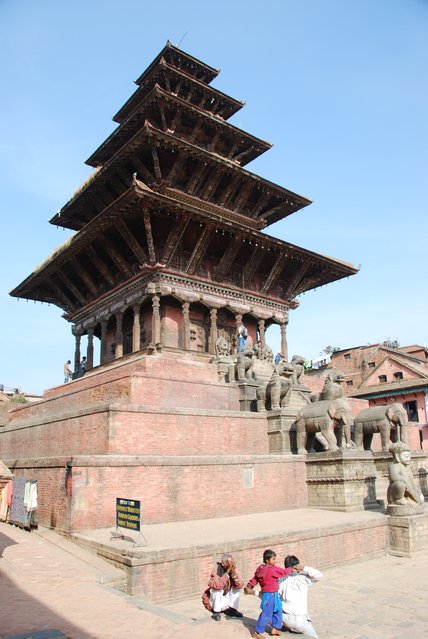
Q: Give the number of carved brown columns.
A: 11